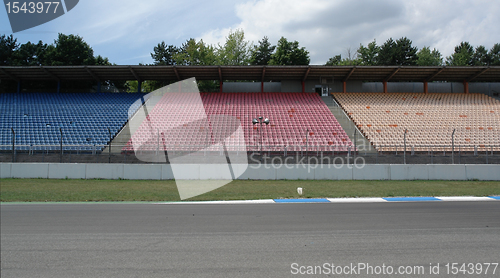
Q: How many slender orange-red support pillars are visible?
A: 8